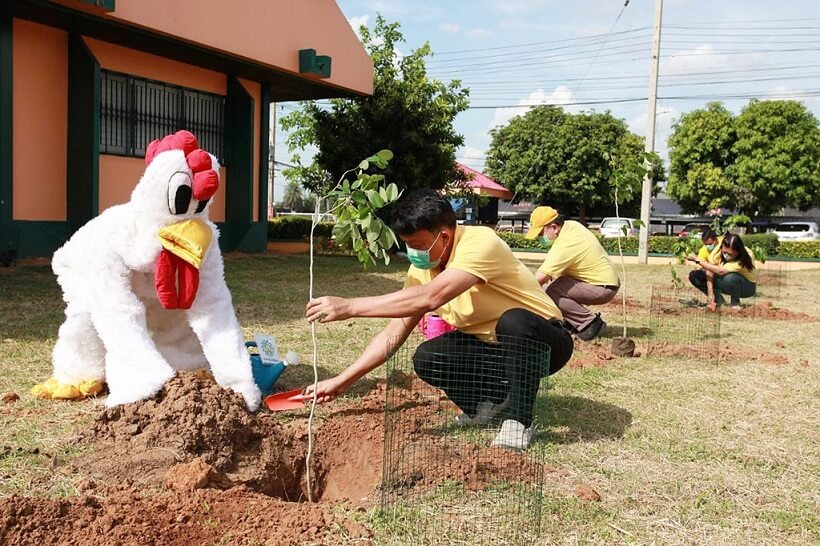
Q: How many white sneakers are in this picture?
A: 2